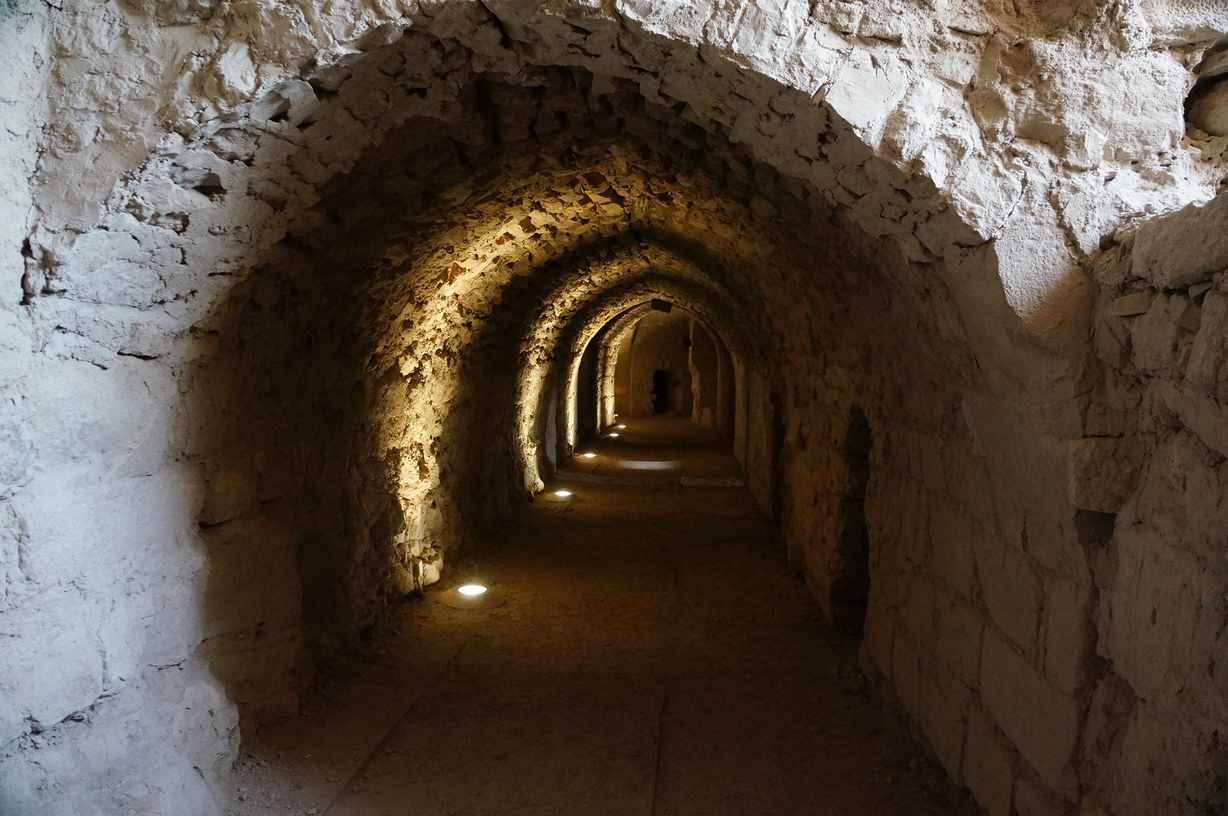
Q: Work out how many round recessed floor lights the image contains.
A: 5